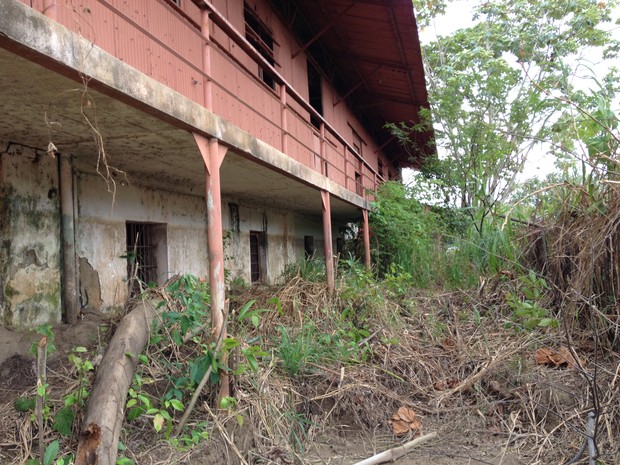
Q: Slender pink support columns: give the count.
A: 3